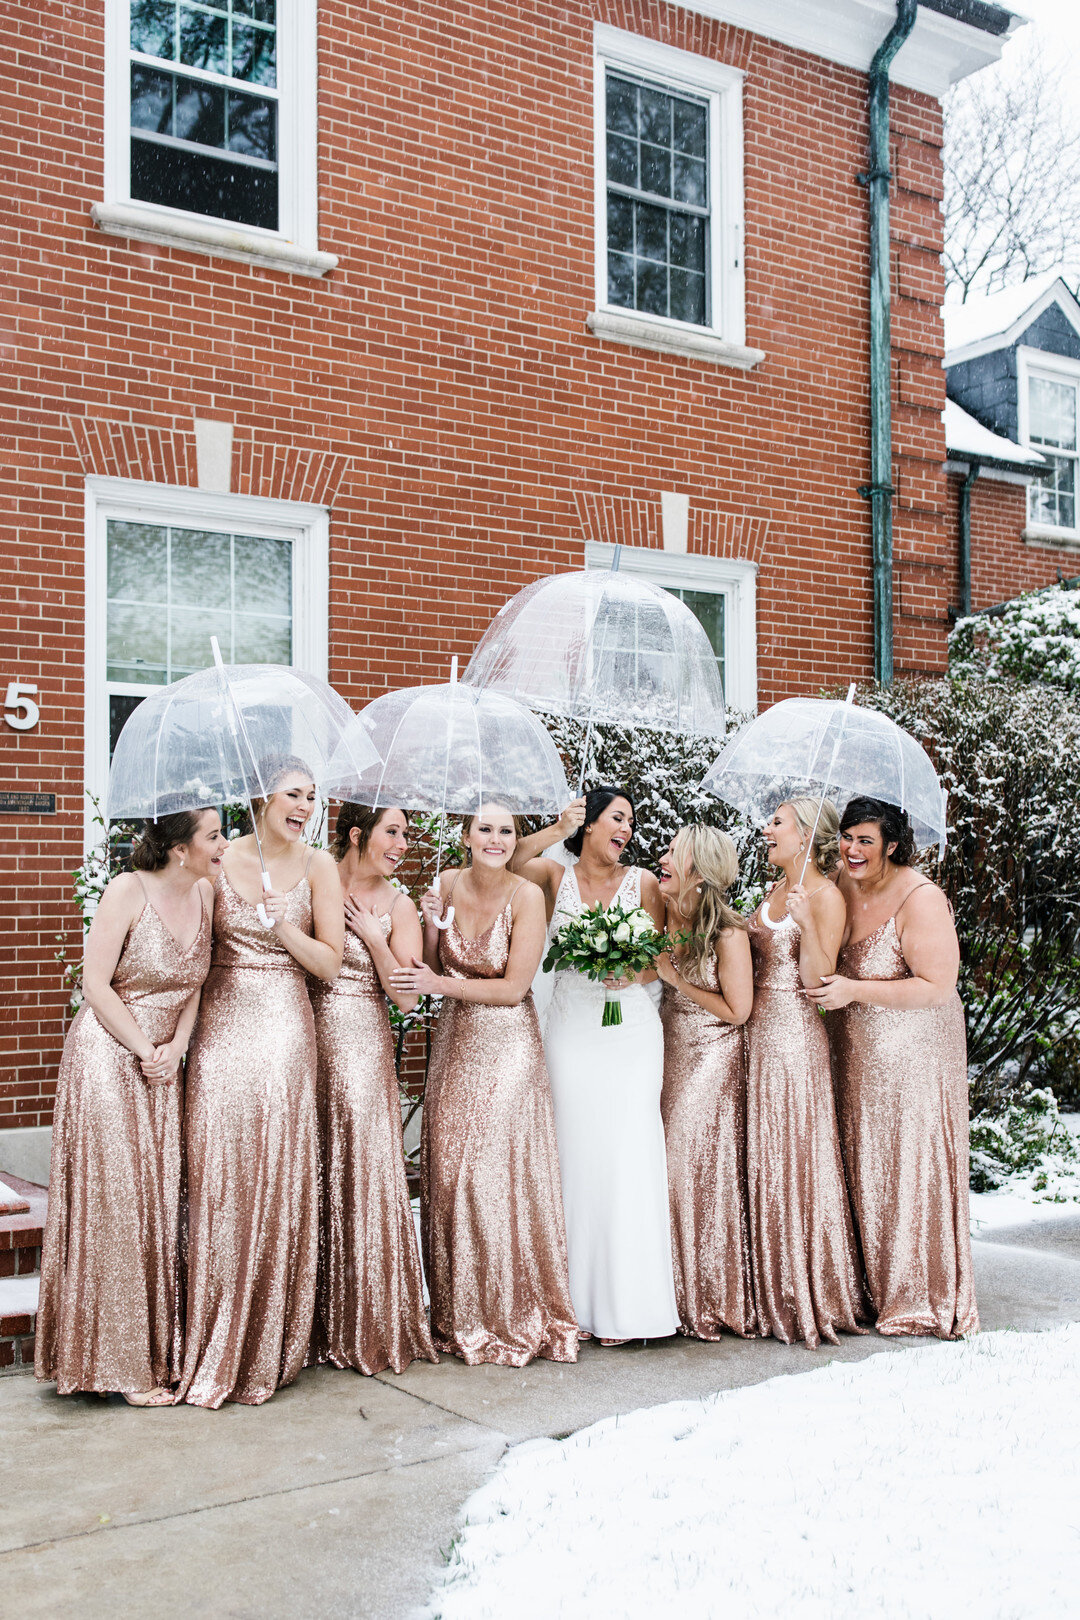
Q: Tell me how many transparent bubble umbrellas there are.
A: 4